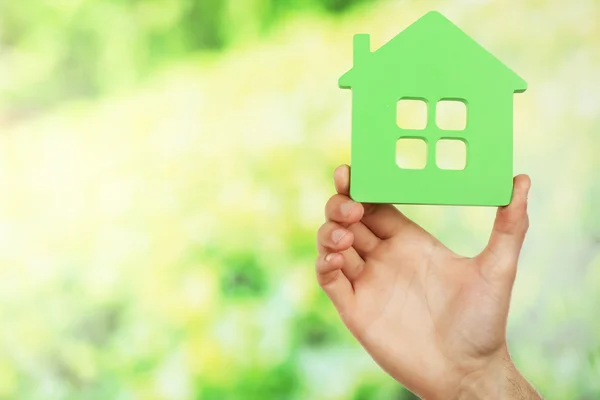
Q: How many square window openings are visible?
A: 4